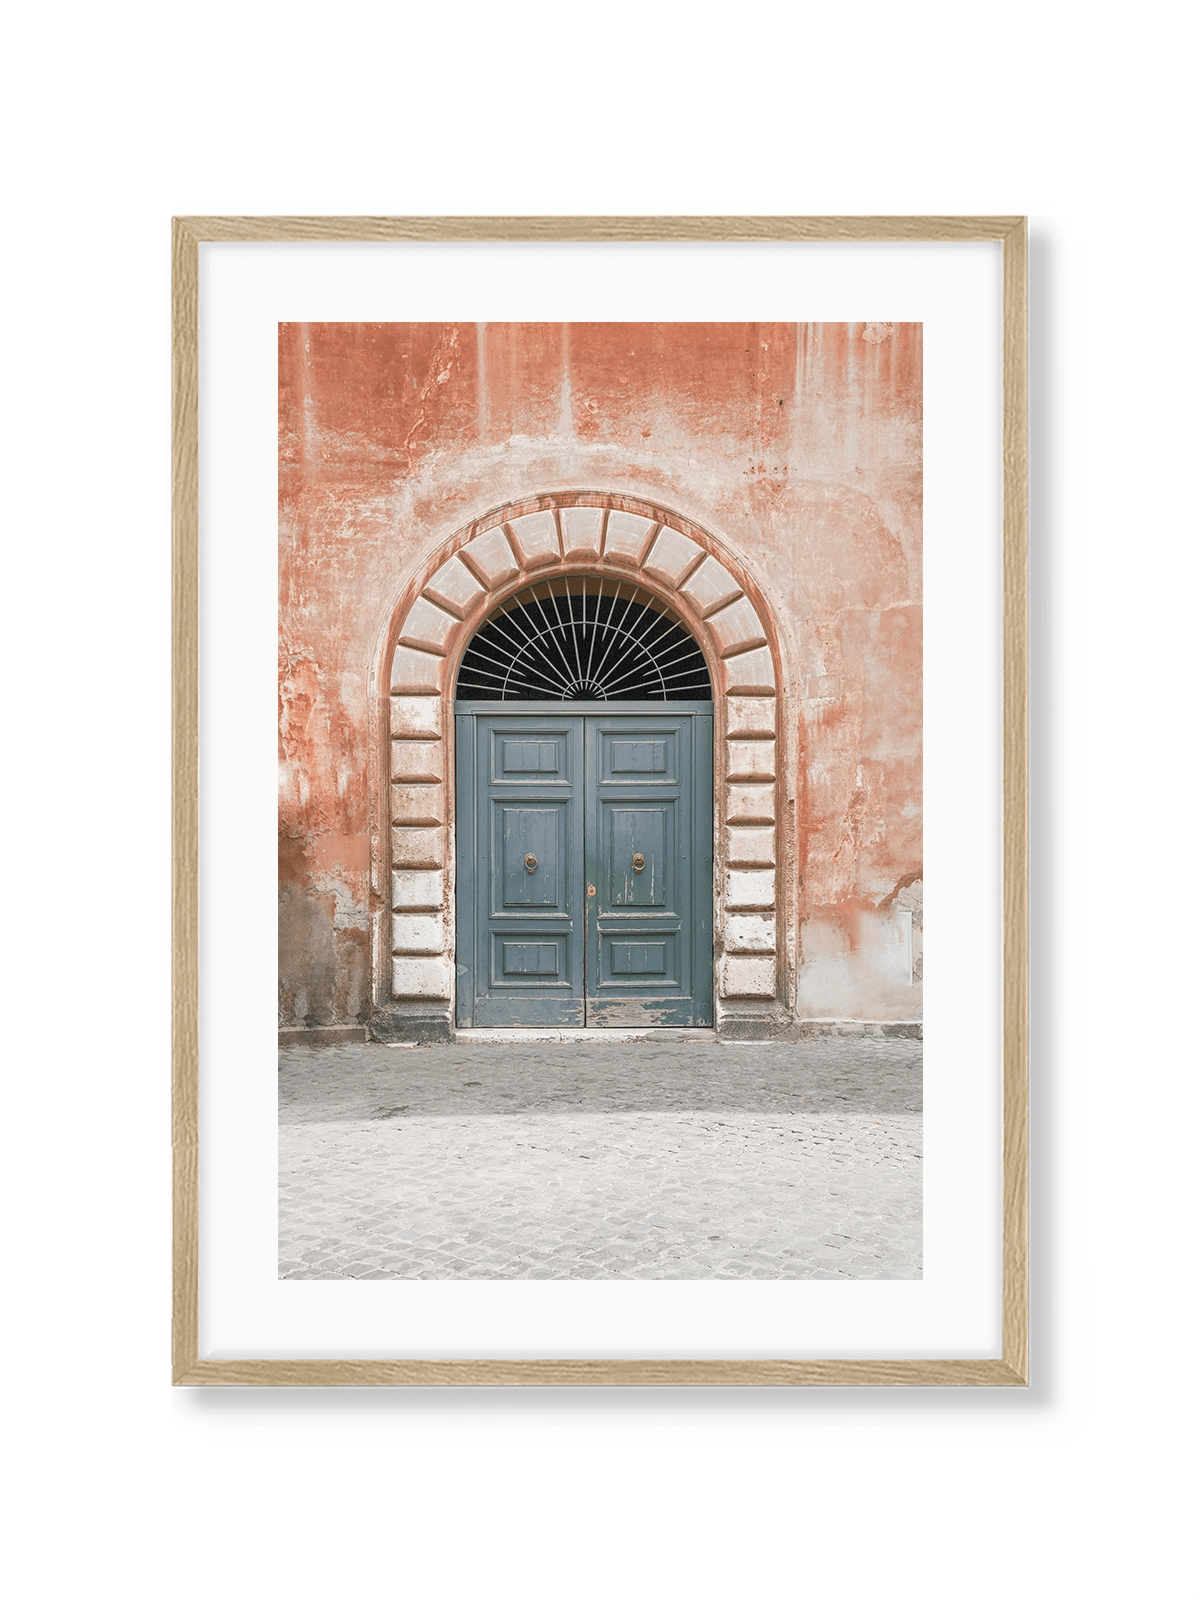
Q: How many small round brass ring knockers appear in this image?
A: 2